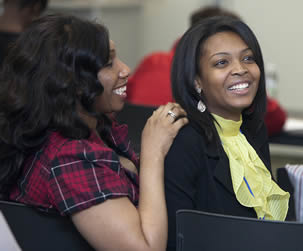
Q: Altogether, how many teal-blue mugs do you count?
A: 0